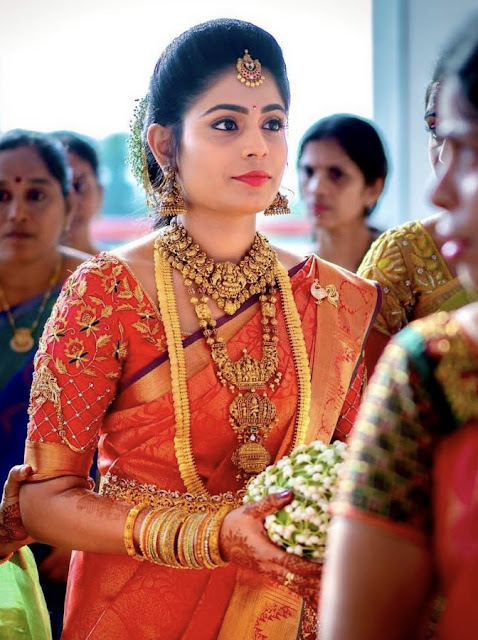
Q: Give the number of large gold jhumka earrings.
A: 2